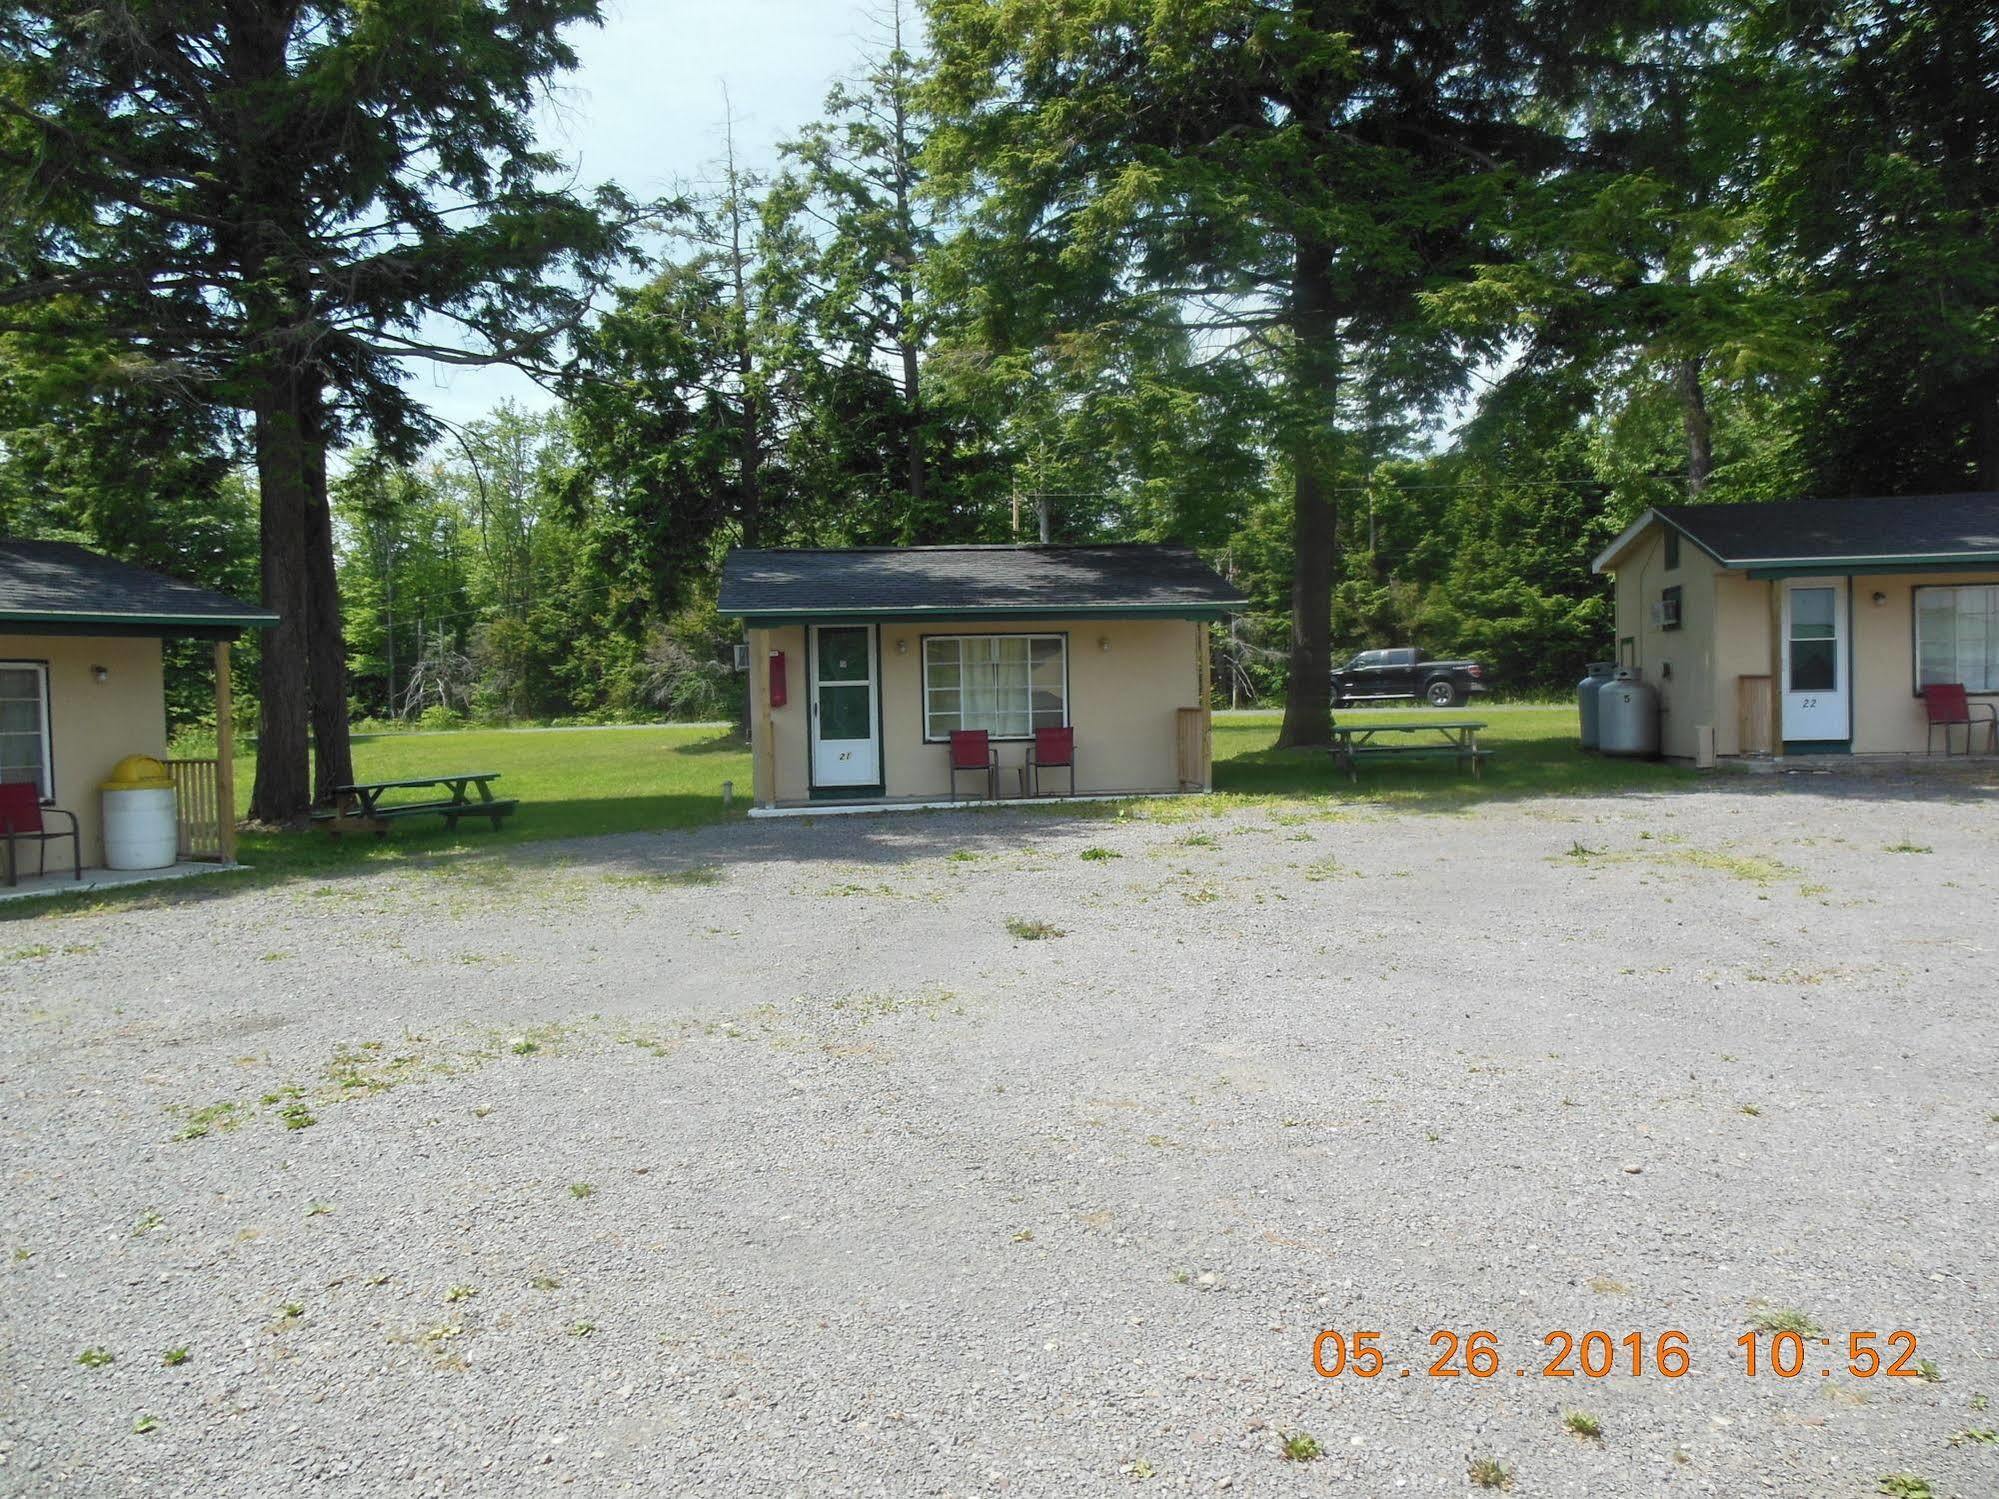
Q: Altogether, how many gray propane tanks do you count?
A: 2